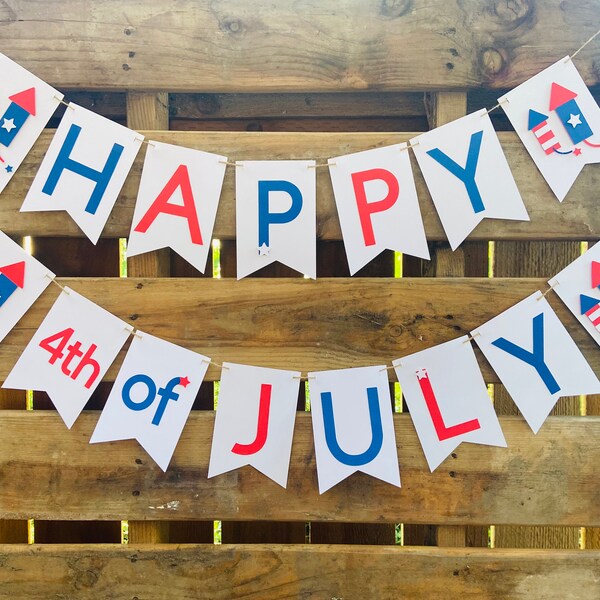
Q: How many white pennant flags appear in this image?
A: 15